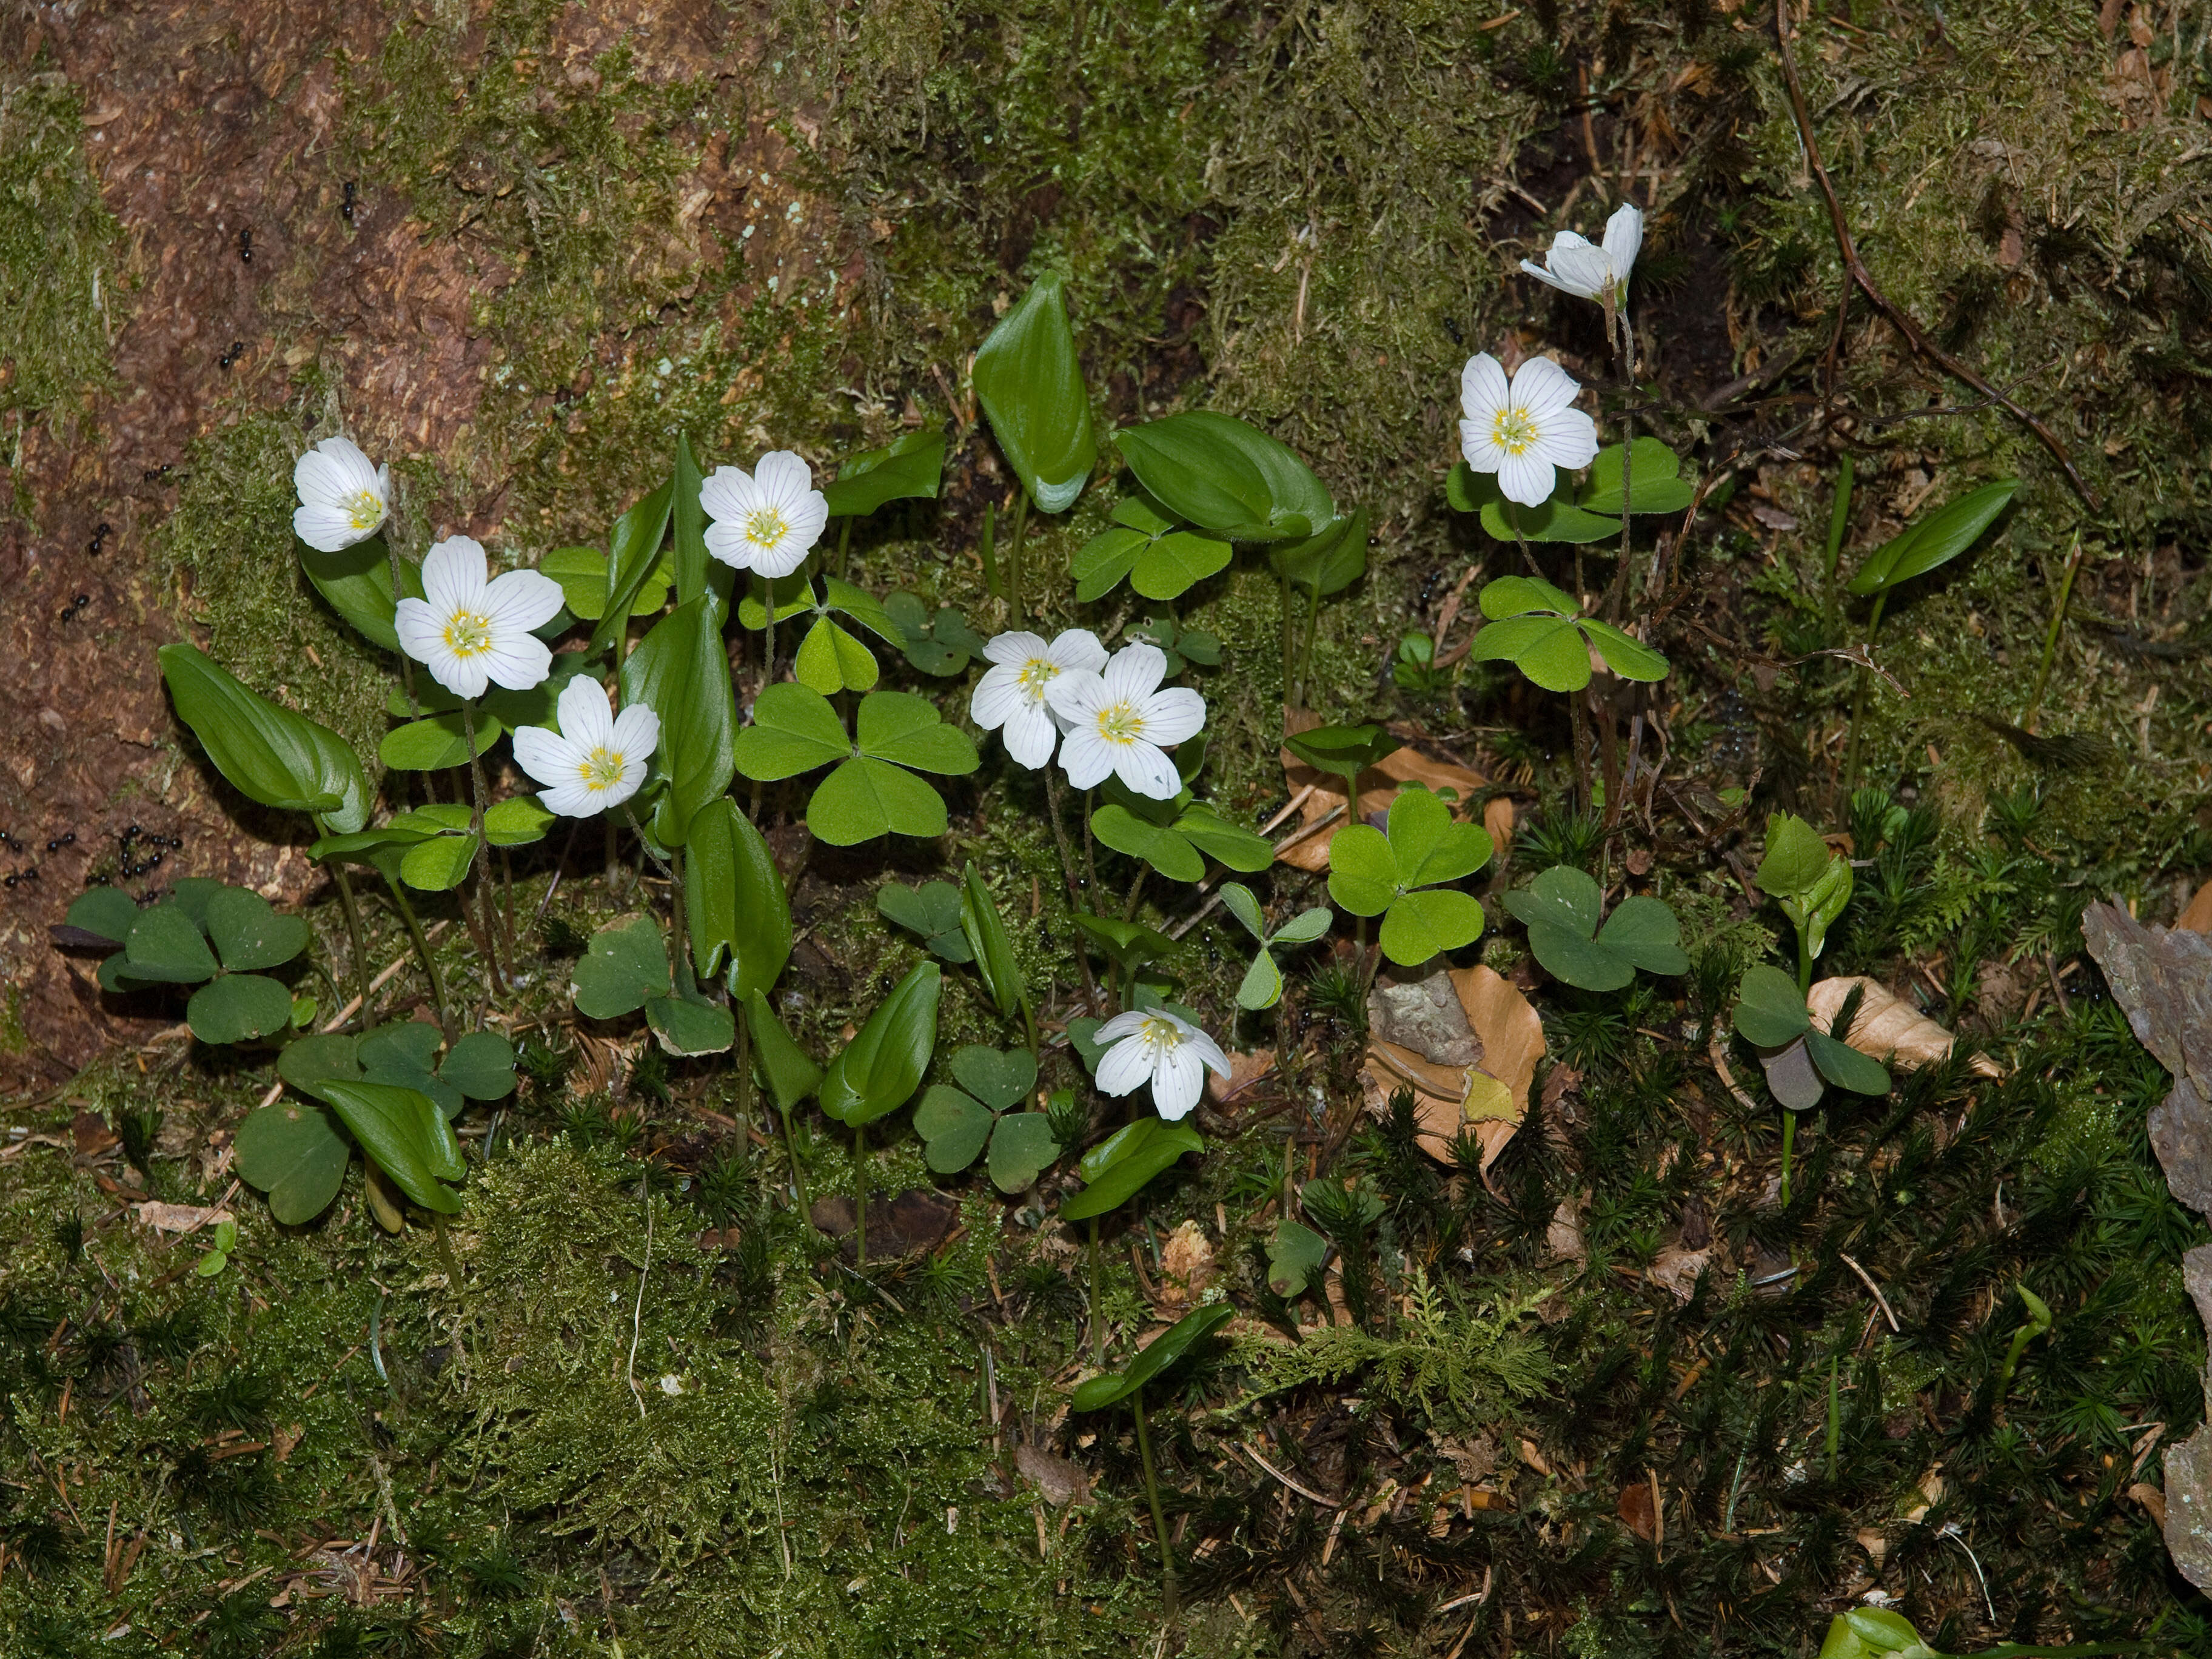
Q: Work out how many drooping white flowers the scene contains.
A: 1